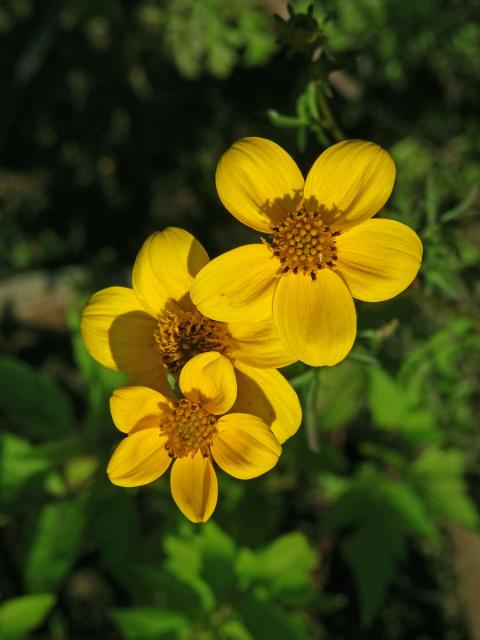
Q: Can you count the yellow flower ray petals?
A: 15